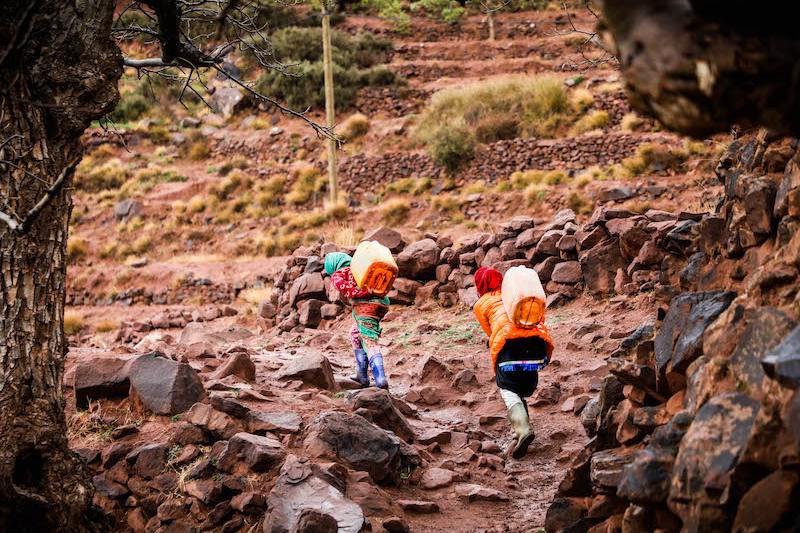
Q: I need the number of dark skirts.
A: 1